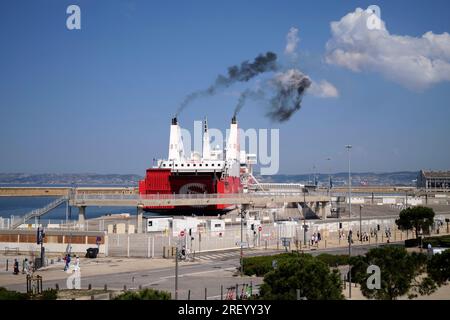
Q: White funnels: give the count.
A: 2